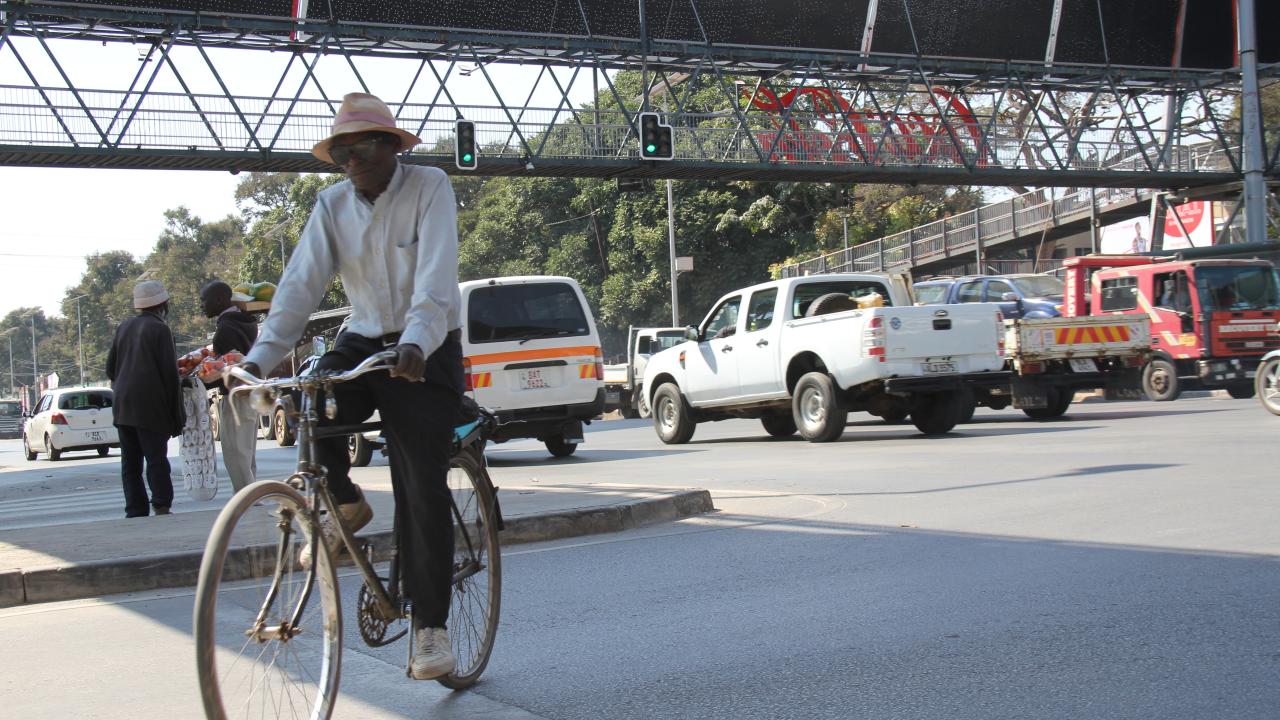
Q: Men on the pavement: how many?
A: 2